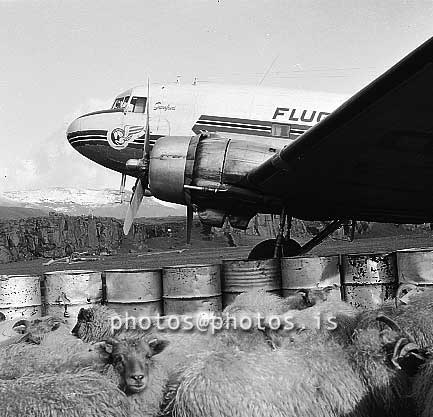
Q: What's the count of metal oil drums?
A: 8